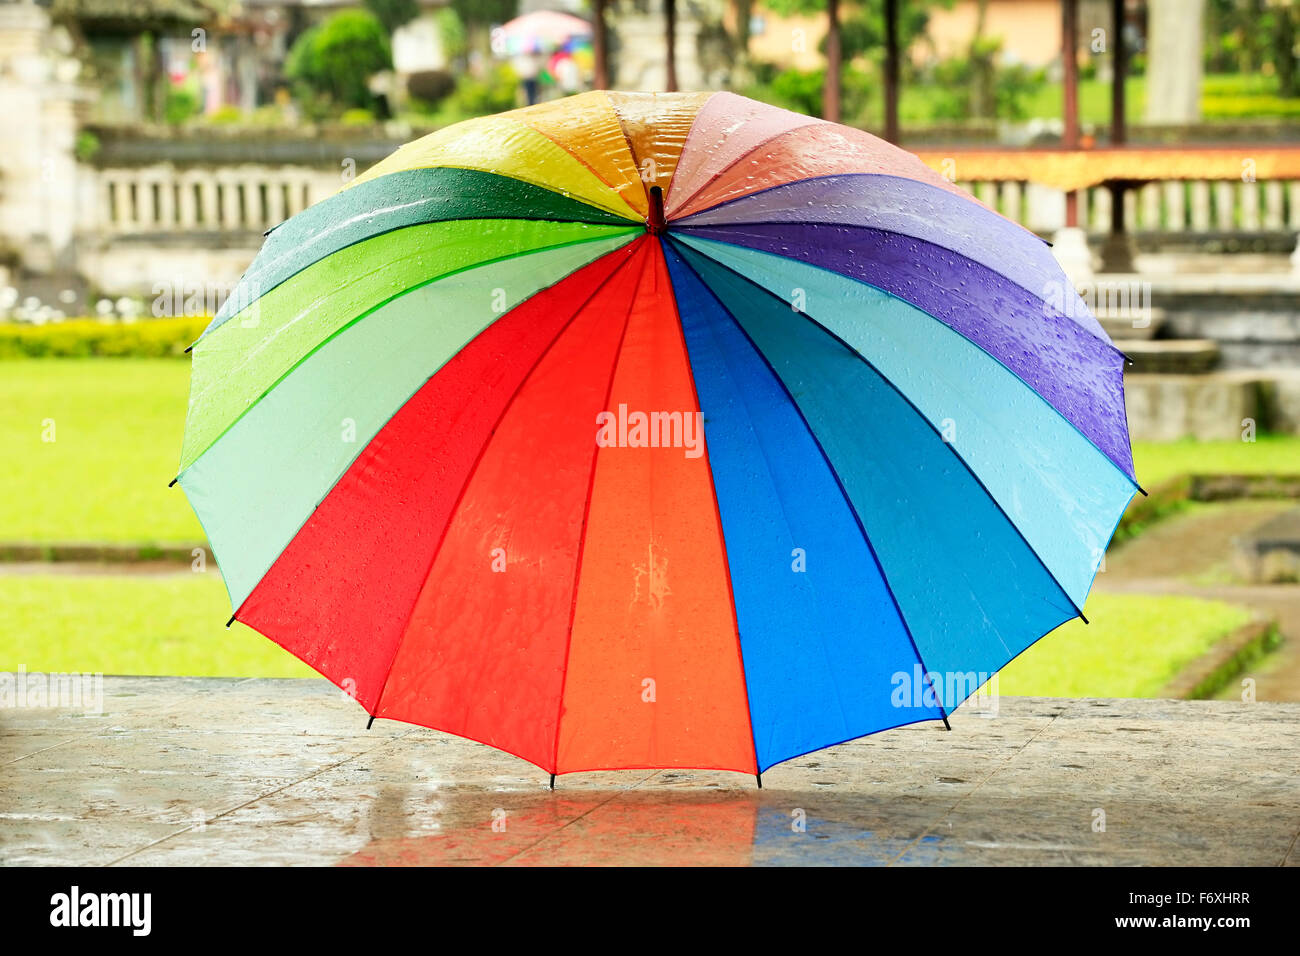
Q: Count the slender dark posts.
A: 6